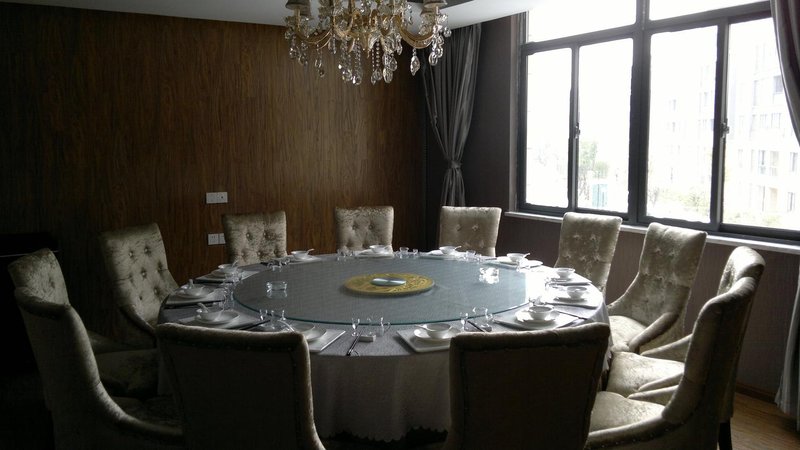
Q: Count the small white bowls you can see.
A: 12